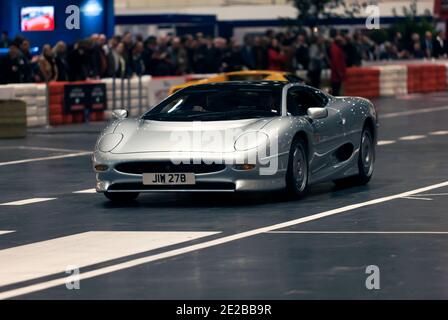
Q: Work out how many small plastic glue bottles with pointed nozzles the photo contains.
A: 0